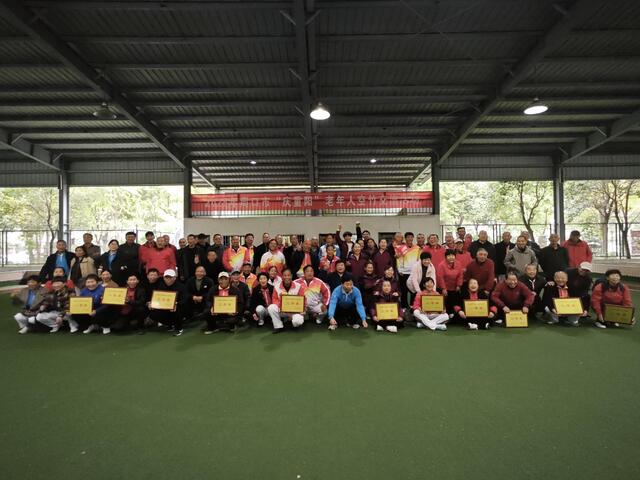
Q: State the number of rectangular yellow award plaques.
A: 11